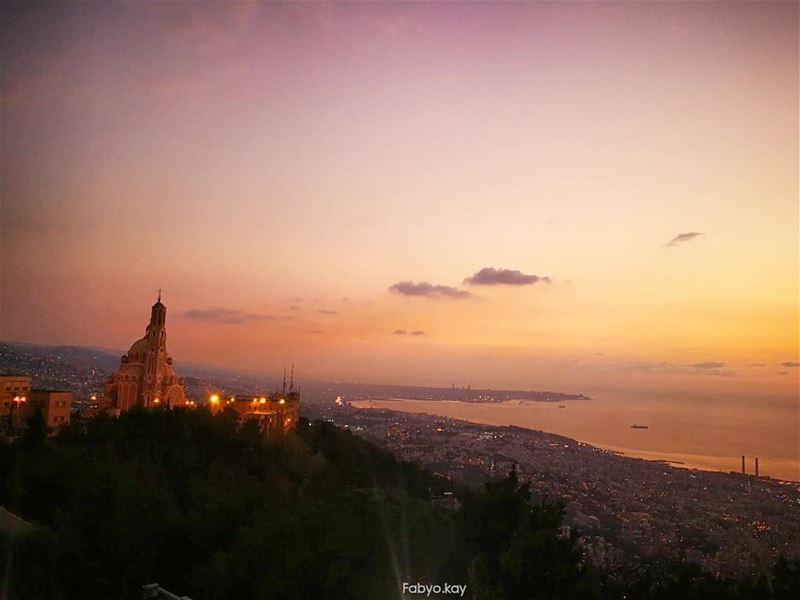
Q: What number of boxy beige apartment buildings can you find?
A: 2